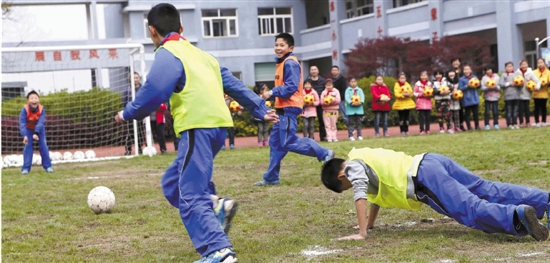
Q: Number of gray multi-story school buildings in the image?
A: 1